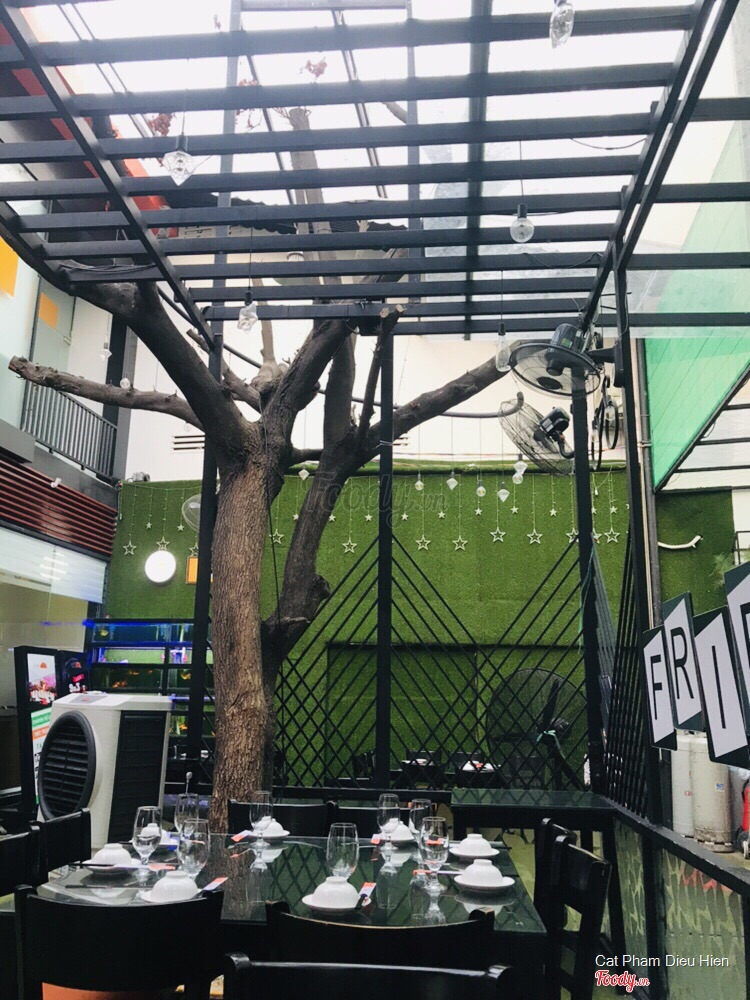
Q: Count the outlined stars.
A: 12